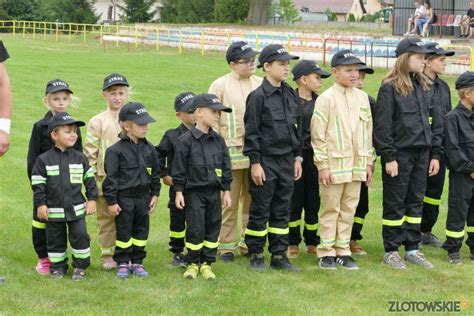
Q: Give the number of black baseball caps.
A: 14